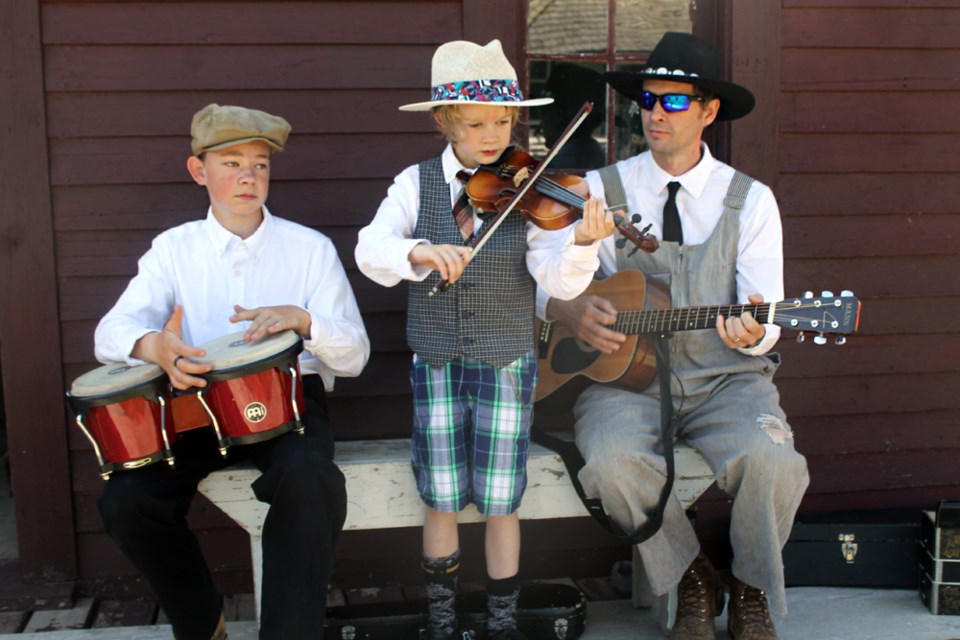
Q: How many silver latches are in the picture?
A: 3